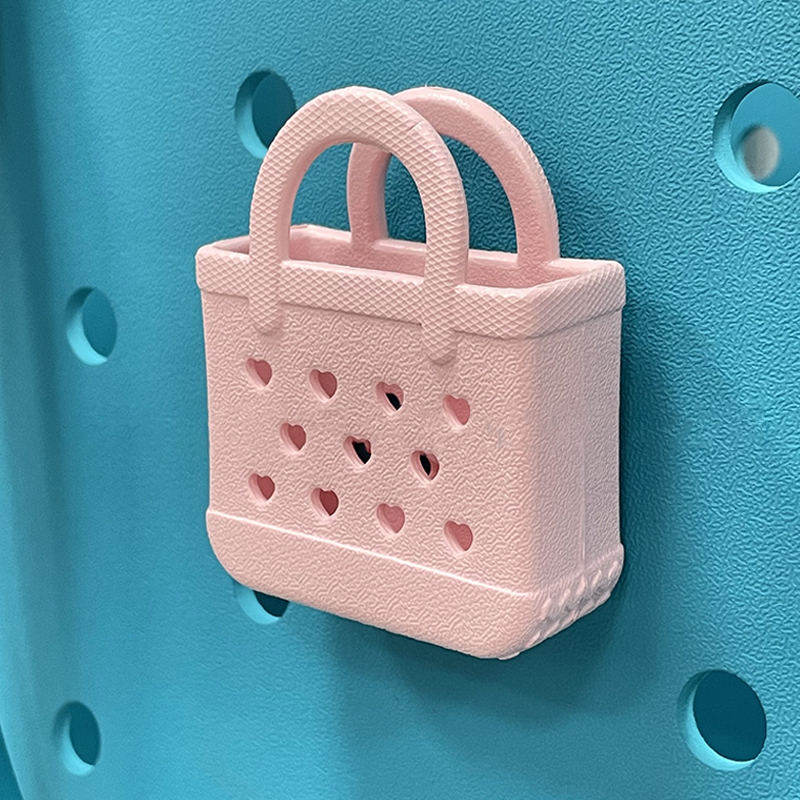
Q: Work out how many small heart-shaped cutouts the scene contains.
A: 11